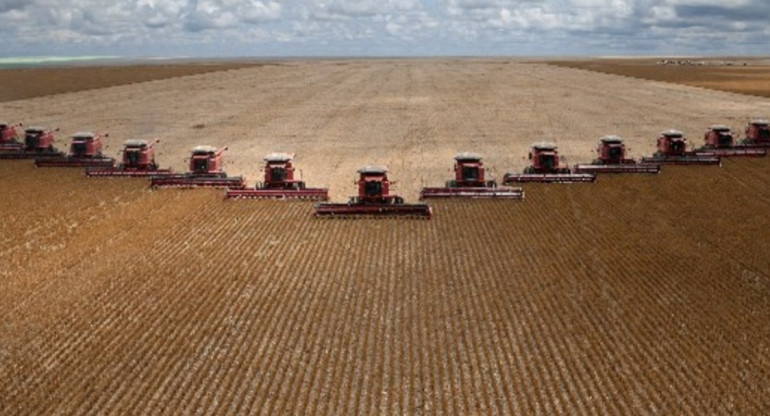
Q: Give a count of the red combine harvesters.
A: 13